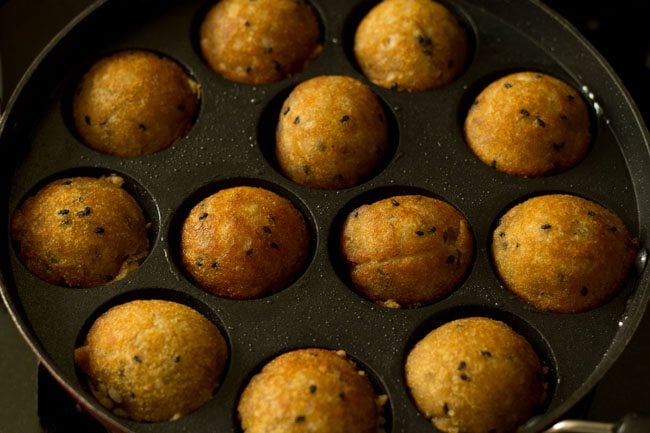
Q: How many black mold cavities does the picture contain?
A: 12